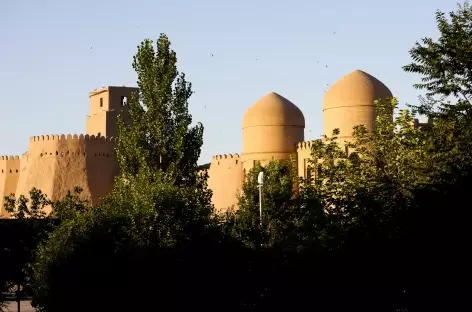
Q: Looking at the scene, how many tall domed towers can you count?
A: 2